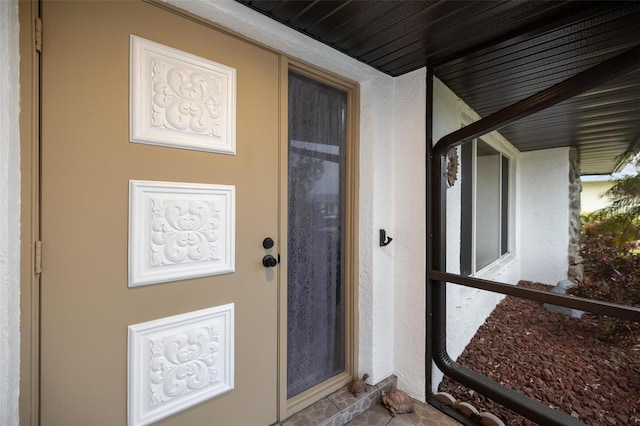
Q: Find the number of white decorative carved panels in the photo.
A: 3